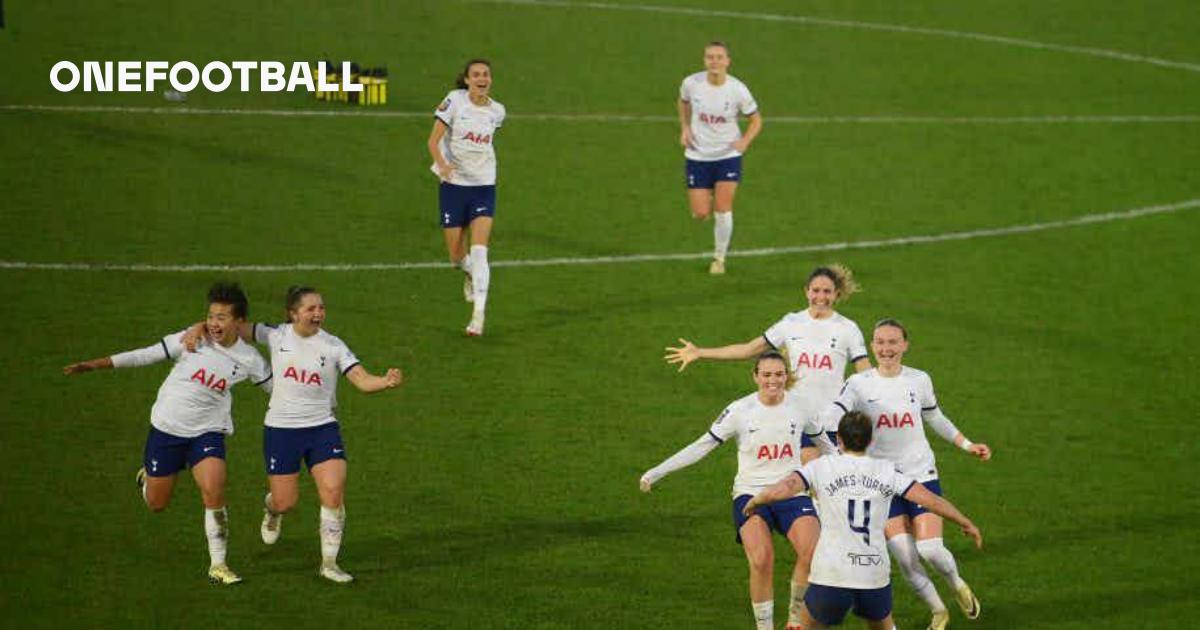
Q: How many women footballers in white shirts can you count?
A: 8